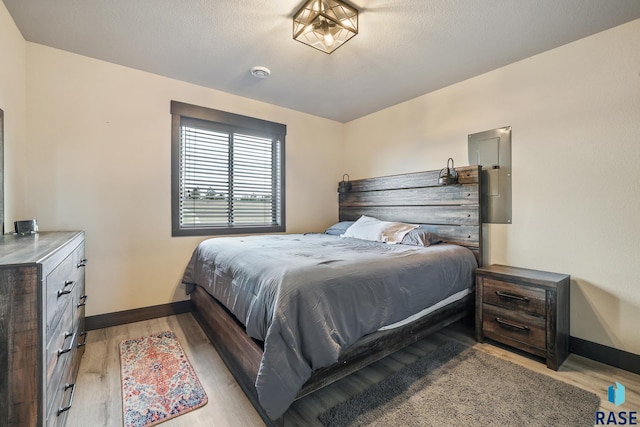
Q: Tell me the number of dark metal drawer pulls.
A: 8